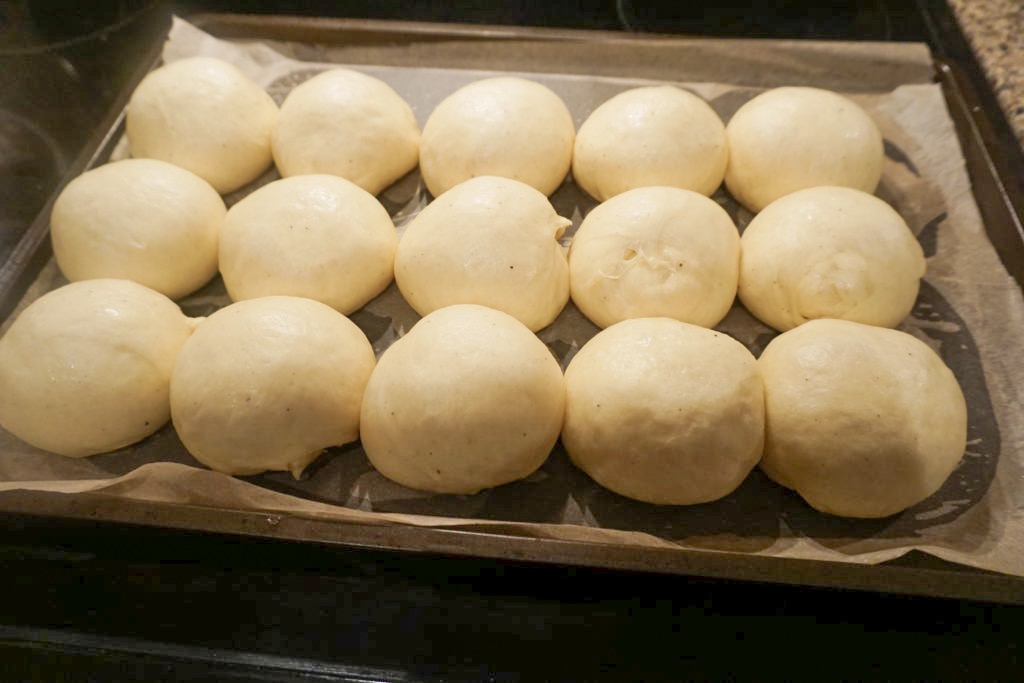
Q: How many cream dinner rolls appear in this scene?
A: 15